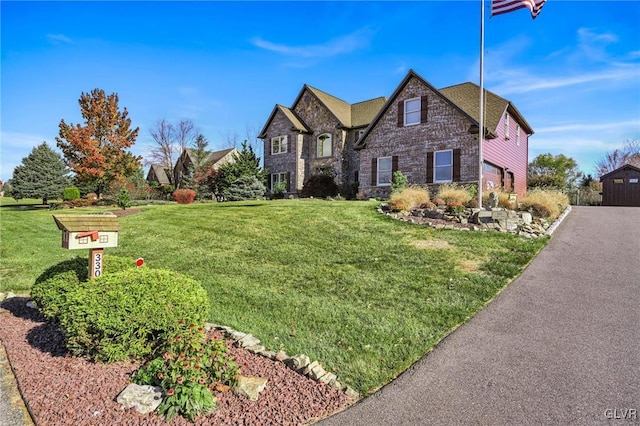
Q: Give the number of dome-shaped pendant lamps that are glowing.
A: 0